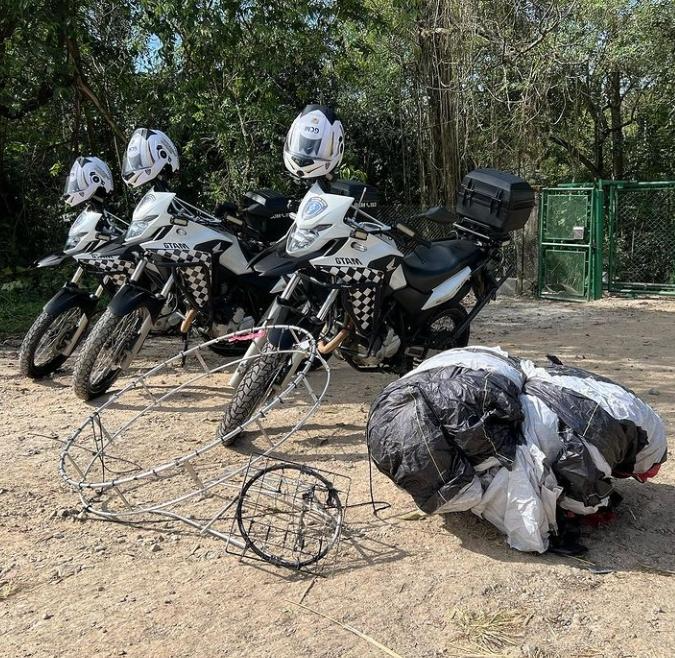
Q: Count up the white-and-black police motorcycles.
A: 3